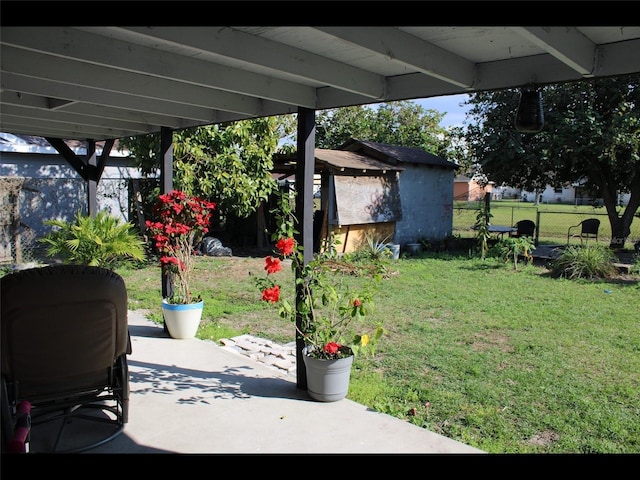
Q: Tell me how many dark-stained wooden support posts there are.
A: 3